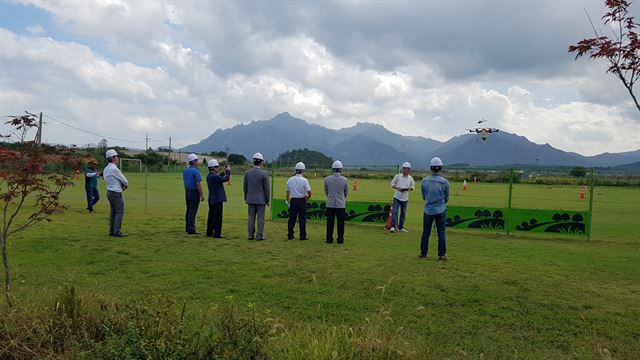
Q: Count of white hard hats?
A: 8